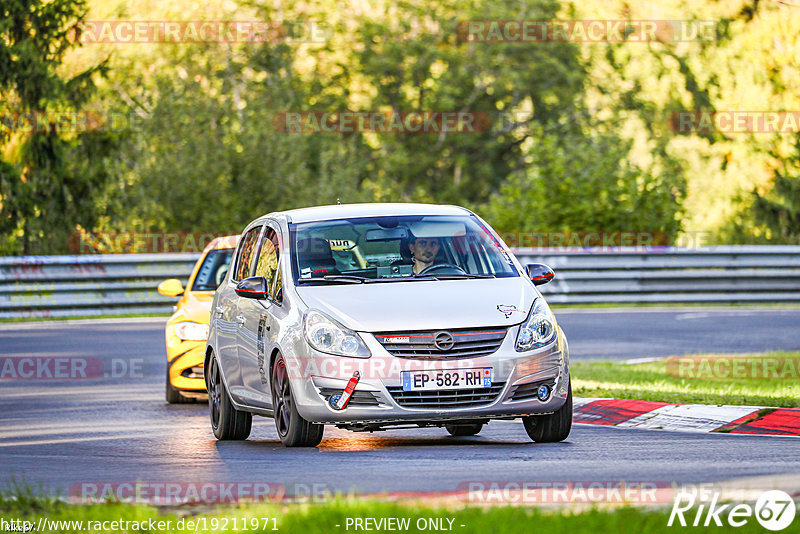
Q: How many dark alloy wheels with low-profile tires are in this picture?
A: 2